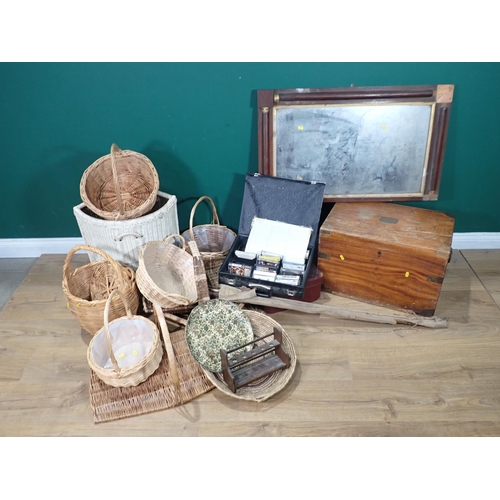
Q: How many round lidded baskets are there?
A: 0